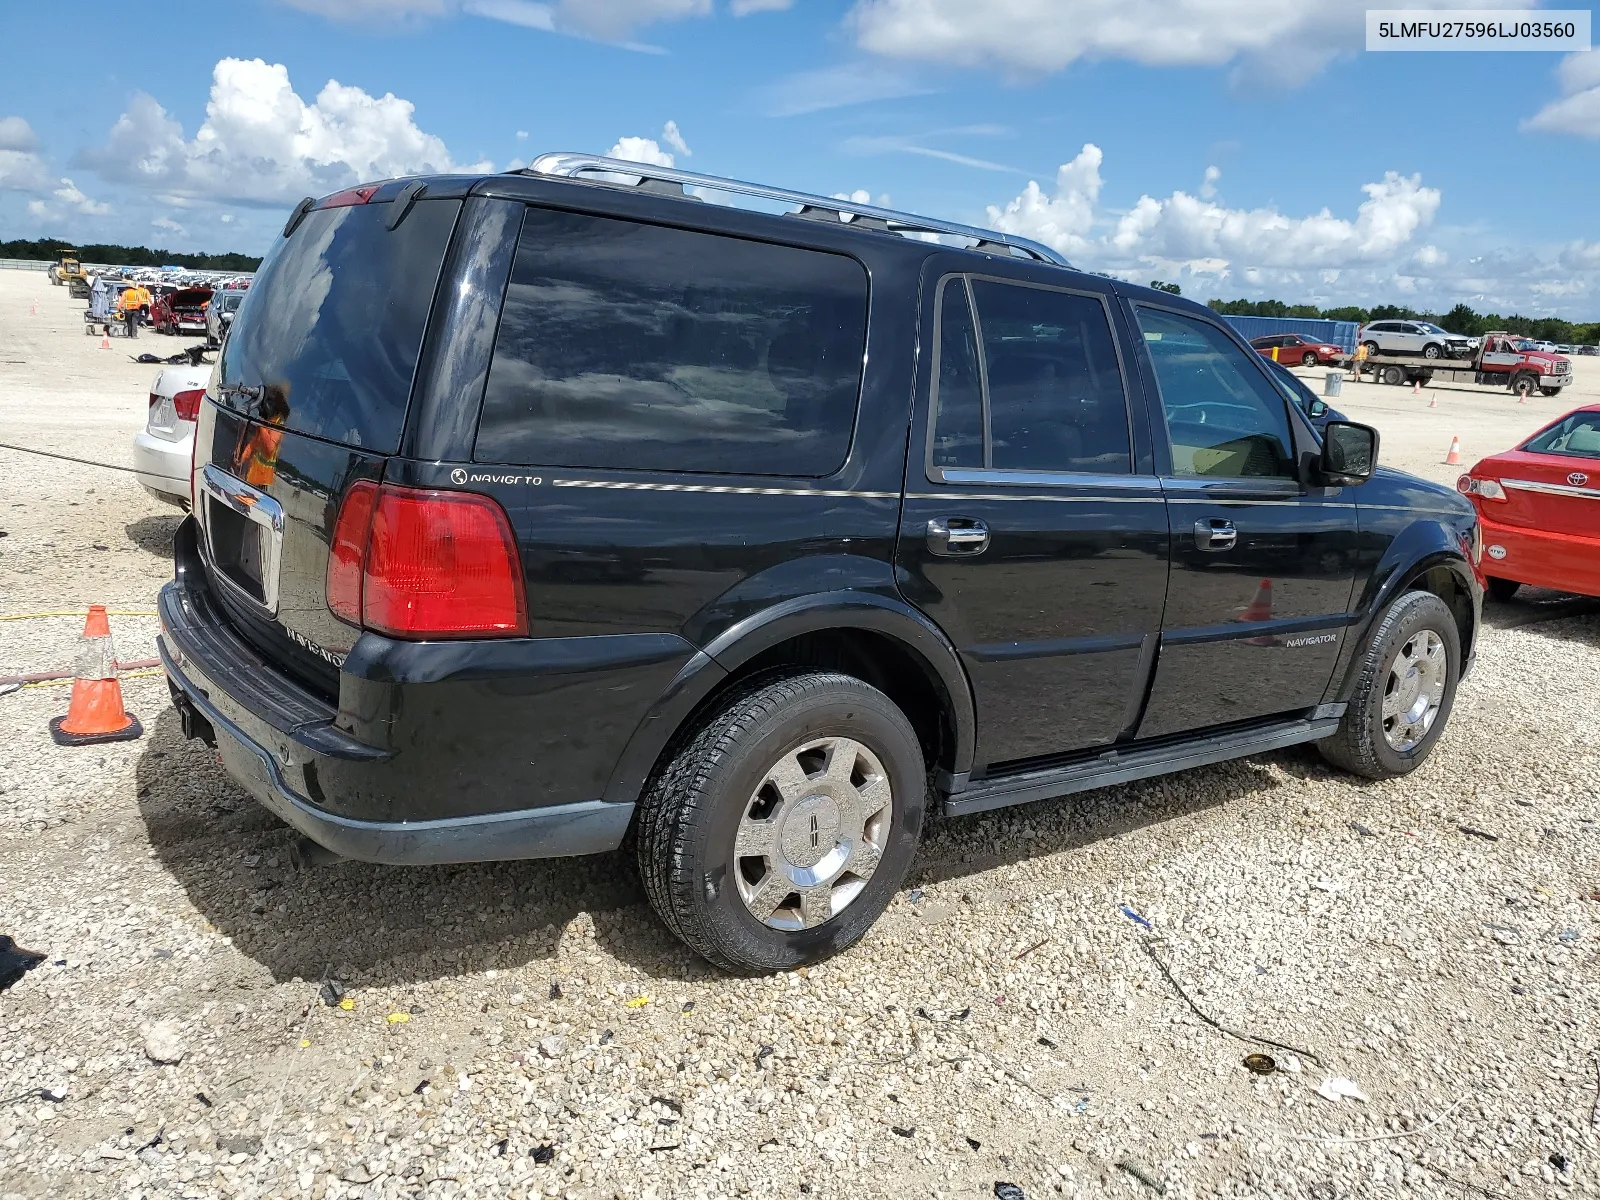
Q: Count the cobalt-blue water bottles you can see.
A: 0